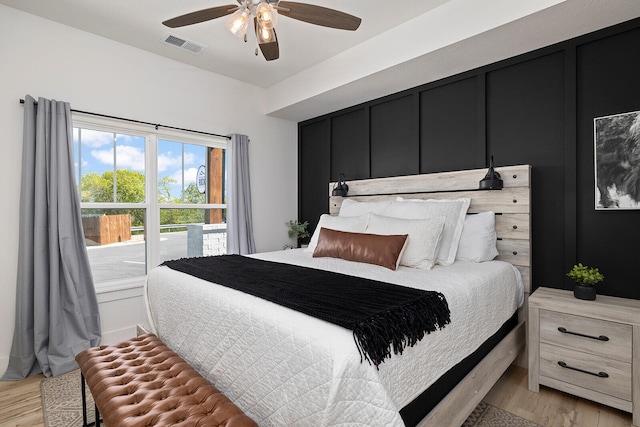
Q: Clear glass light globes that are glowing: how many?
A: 3